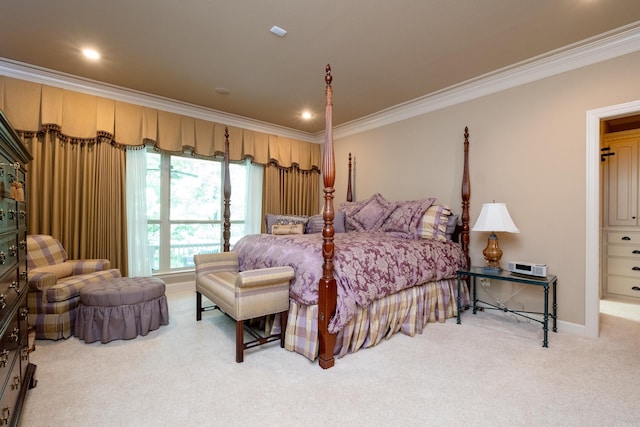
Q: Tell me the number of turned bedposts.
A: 4